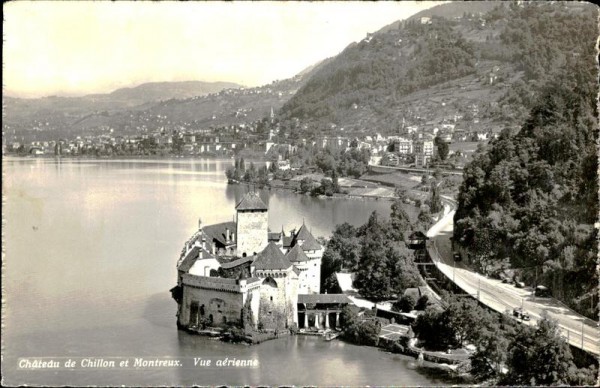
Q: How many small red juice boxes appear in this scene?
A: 0